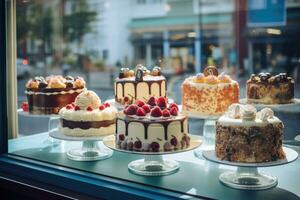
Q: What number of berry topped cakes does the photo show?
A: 2